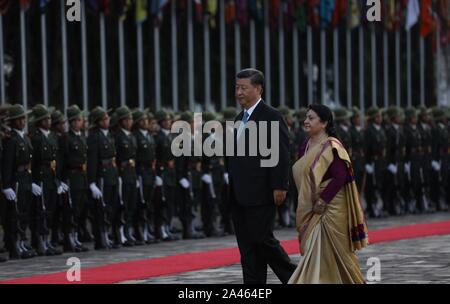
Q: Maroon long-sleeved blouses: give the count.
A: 1